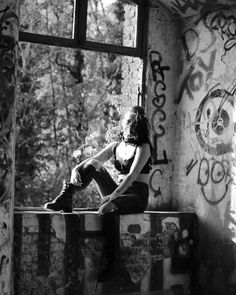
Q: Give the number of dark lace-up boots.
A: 1